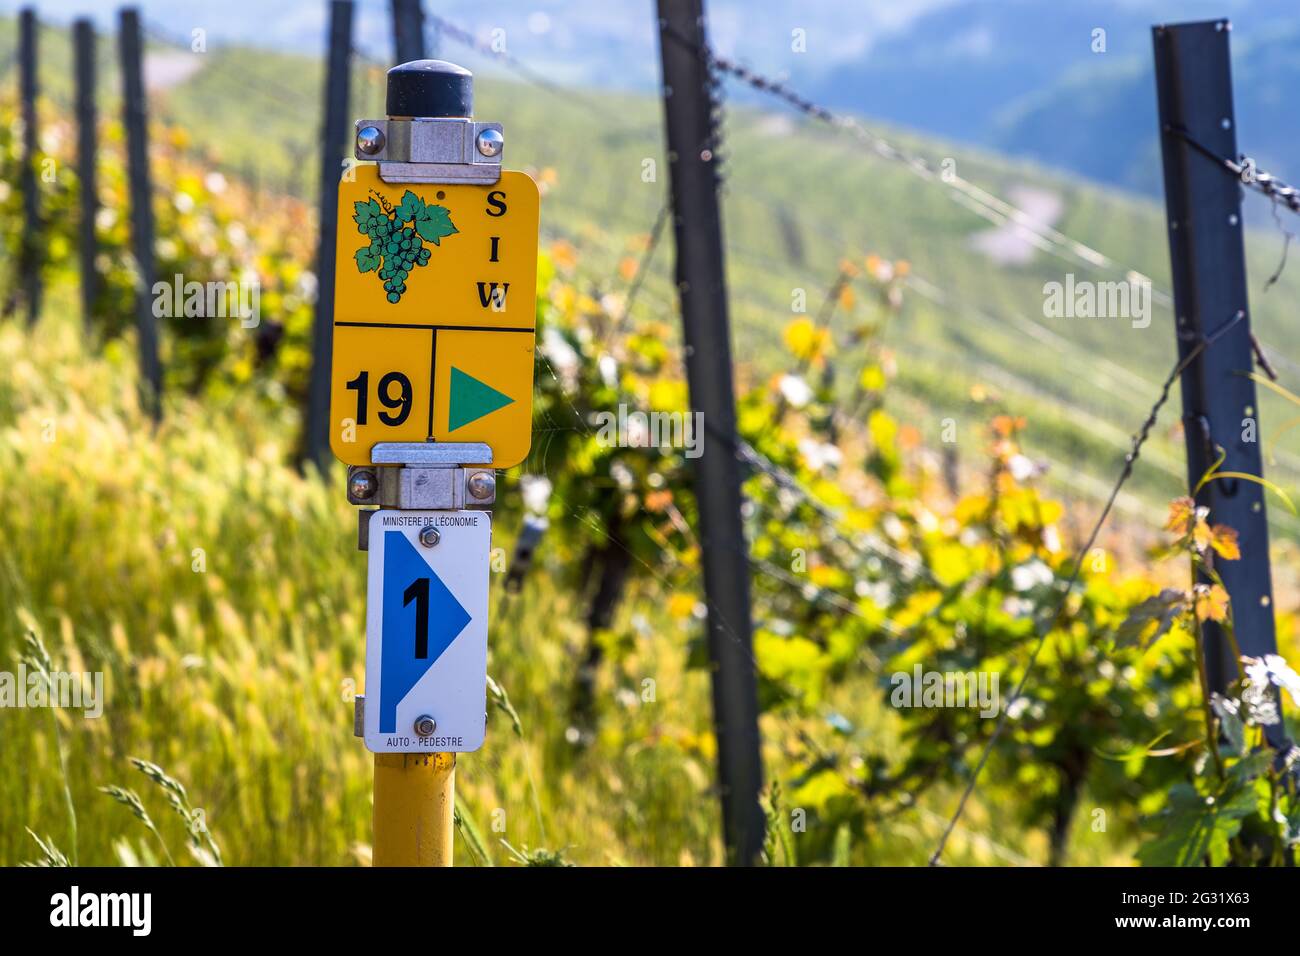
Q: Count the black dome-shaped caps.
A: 1